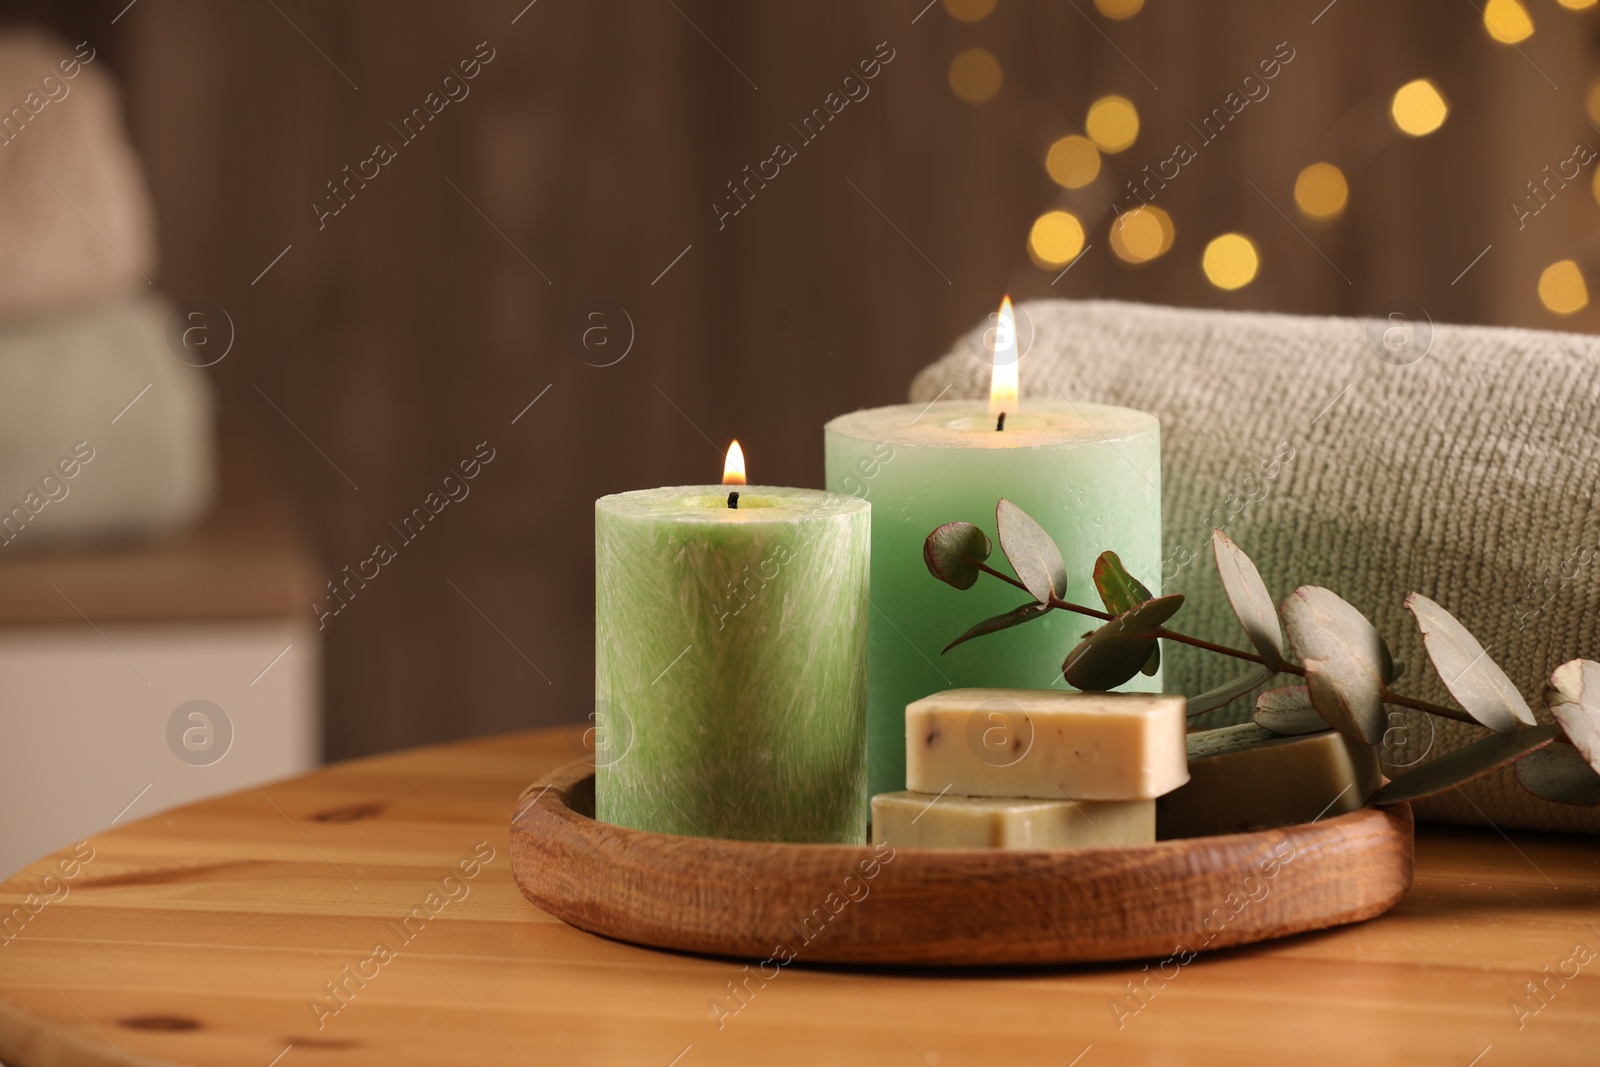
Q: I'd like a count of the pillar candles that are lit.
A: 2